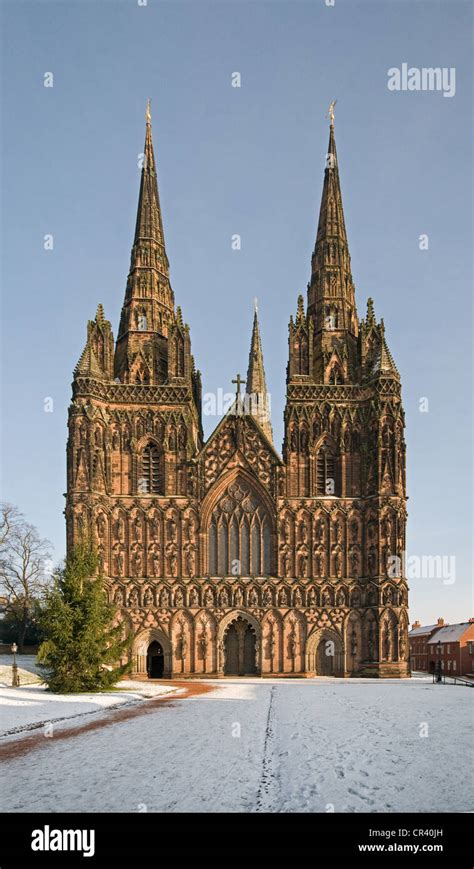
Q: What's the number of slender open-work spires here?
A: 3